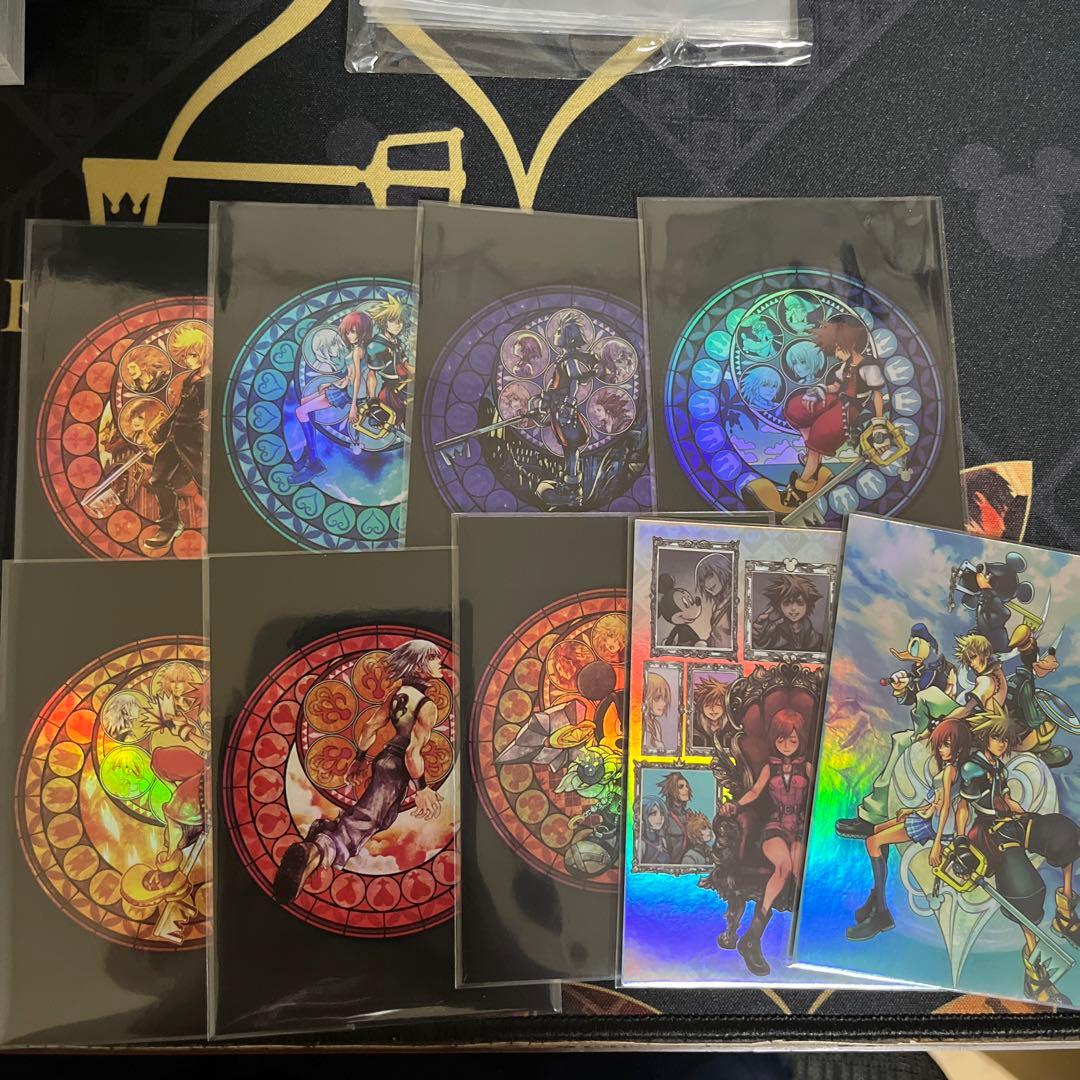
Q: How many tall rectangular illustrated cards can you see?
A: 9